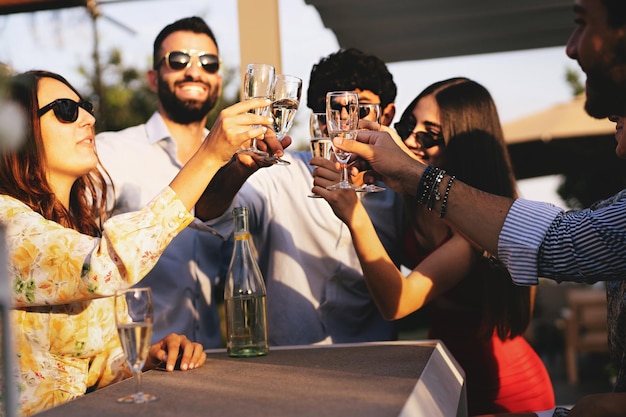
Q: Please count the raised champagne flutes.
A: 5